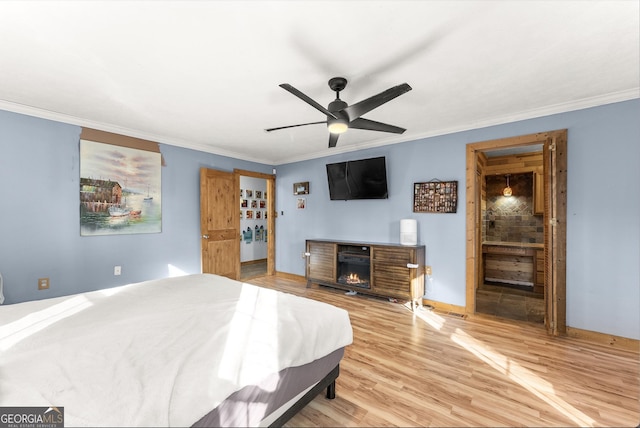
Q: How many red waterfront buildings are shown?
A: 1